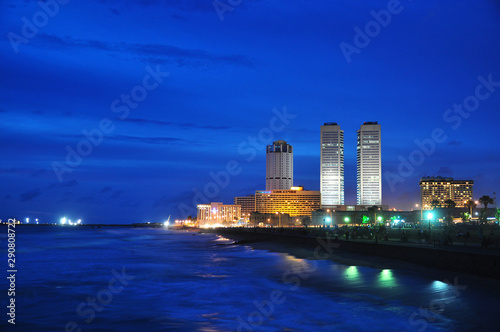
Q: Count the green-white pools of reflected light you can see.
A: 3